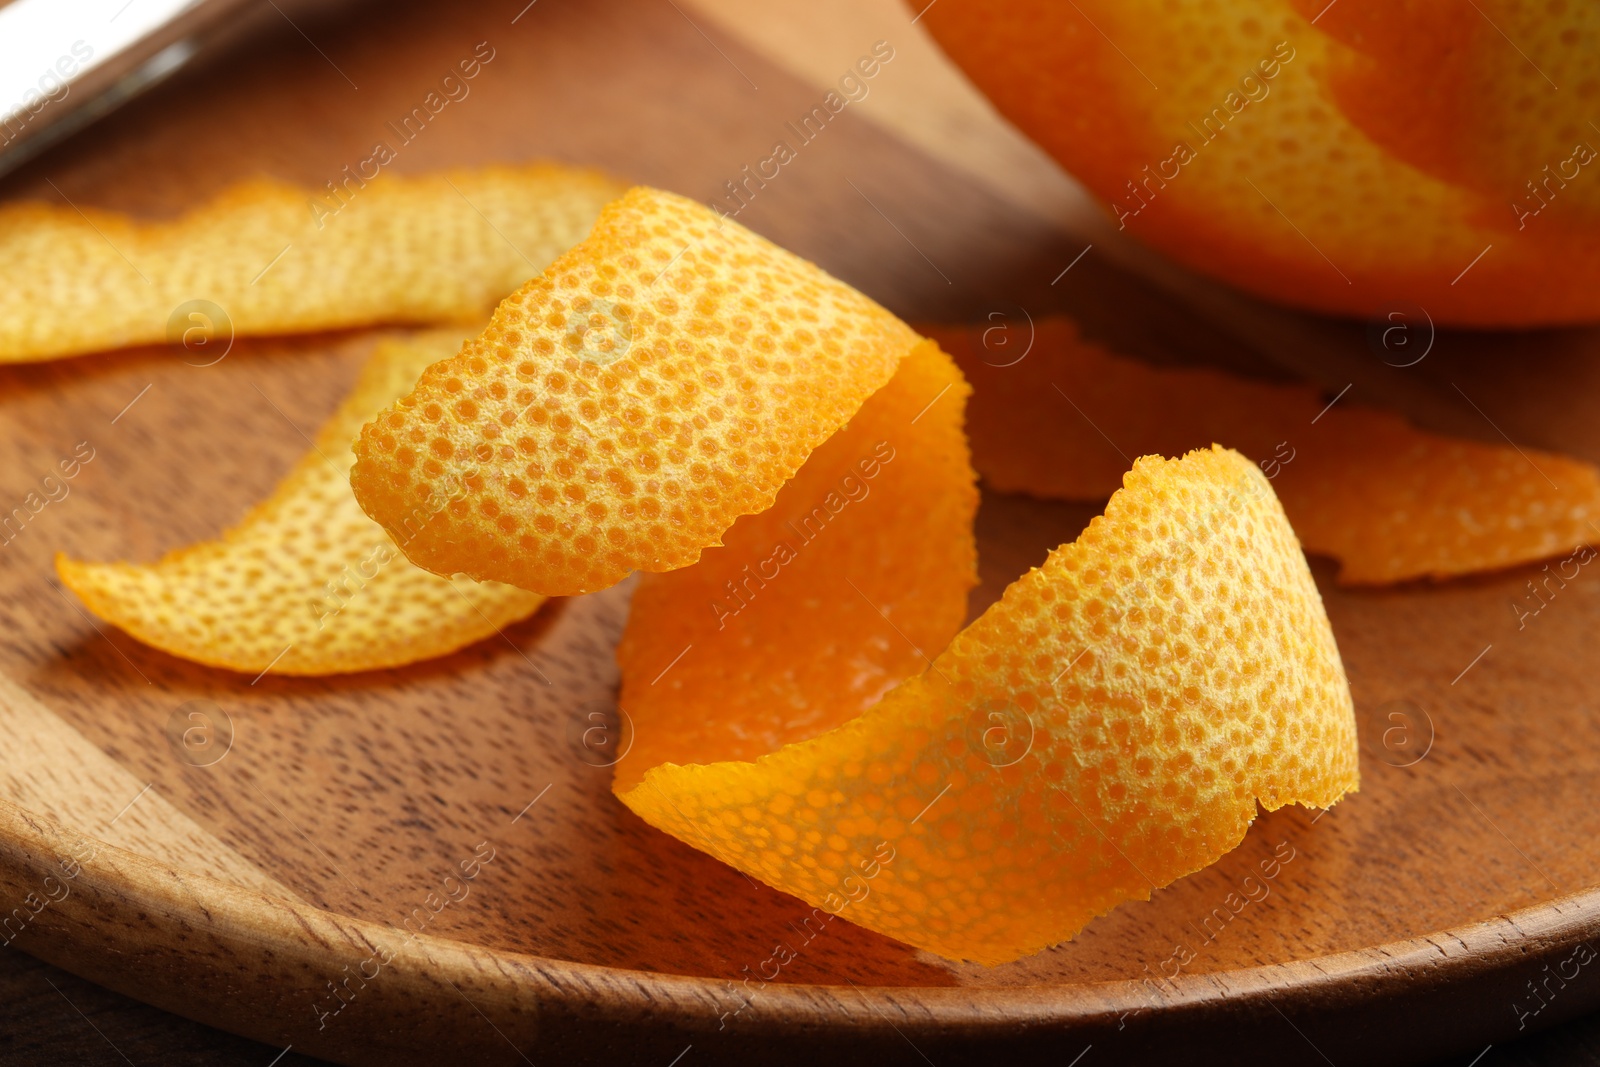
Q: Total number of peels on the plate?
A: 4